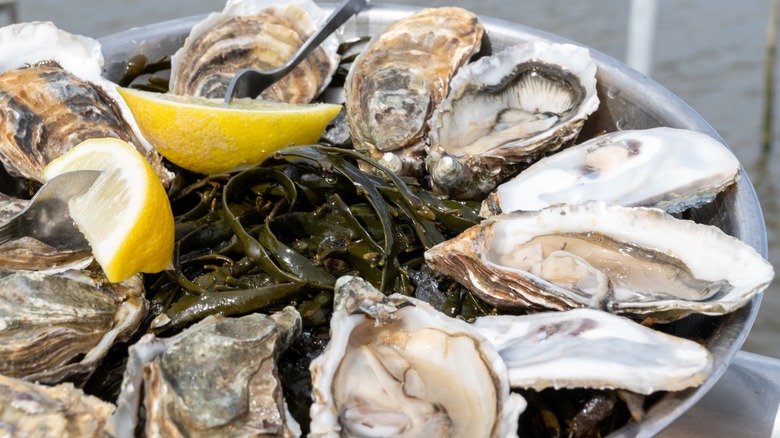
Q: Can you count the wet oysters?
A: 3